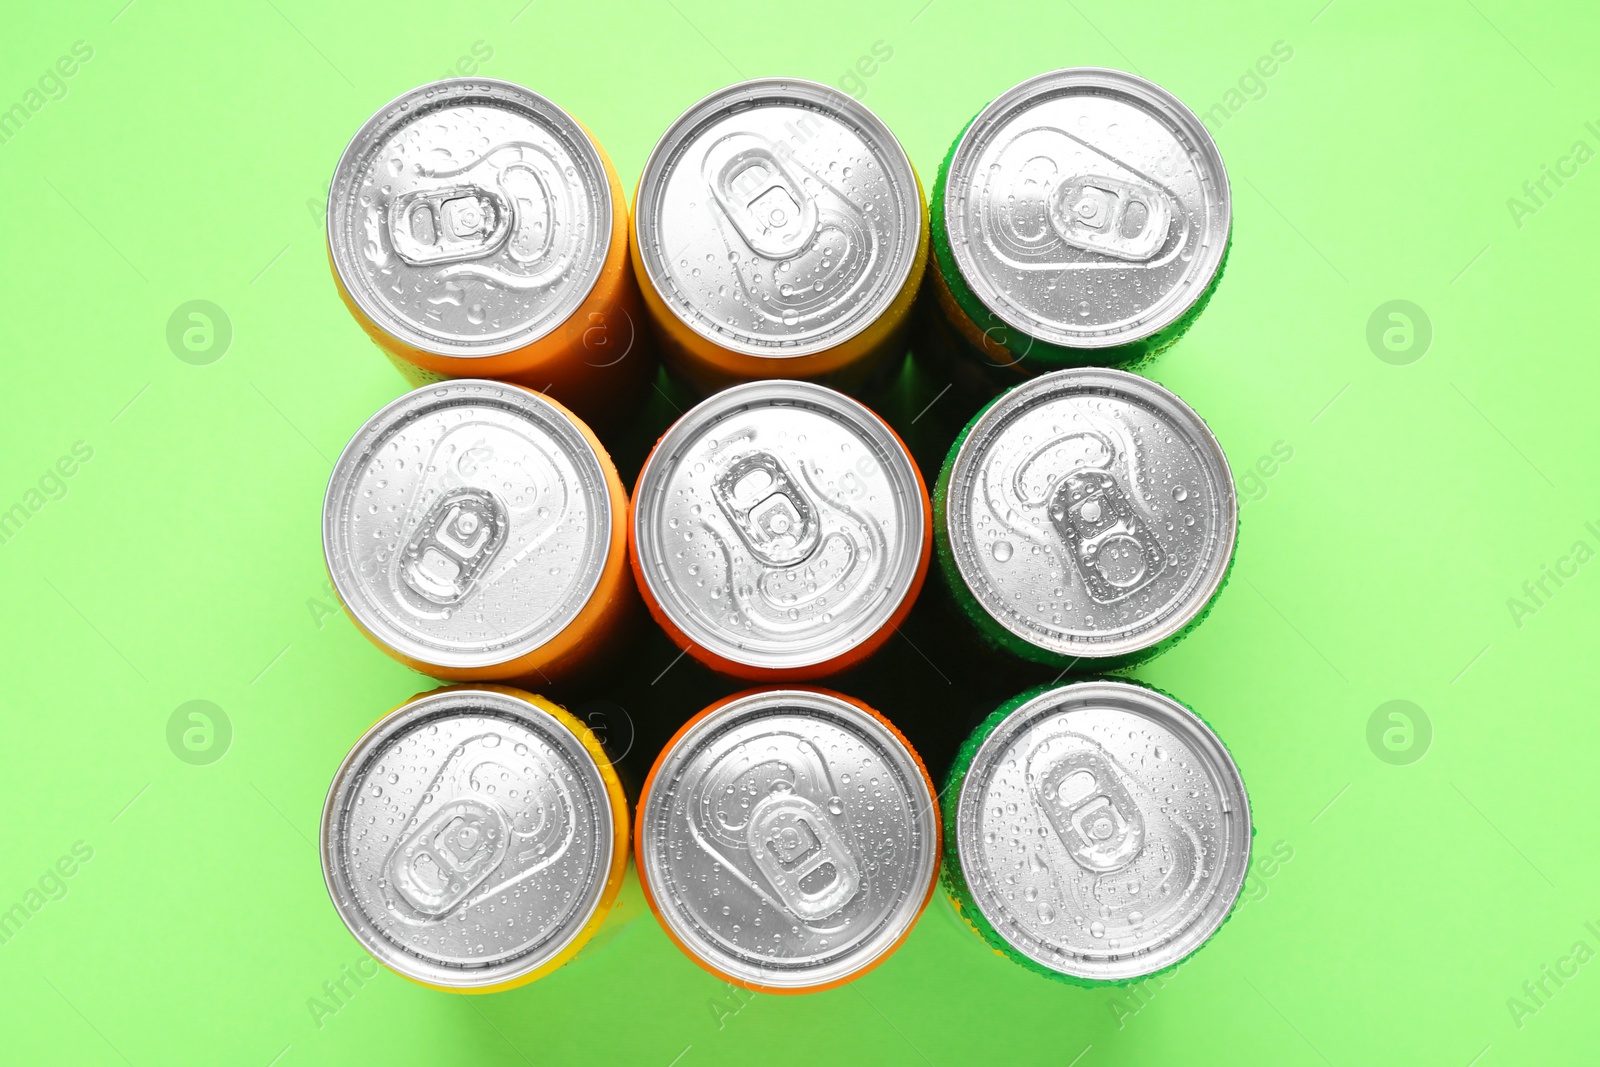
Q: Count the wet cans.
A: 9